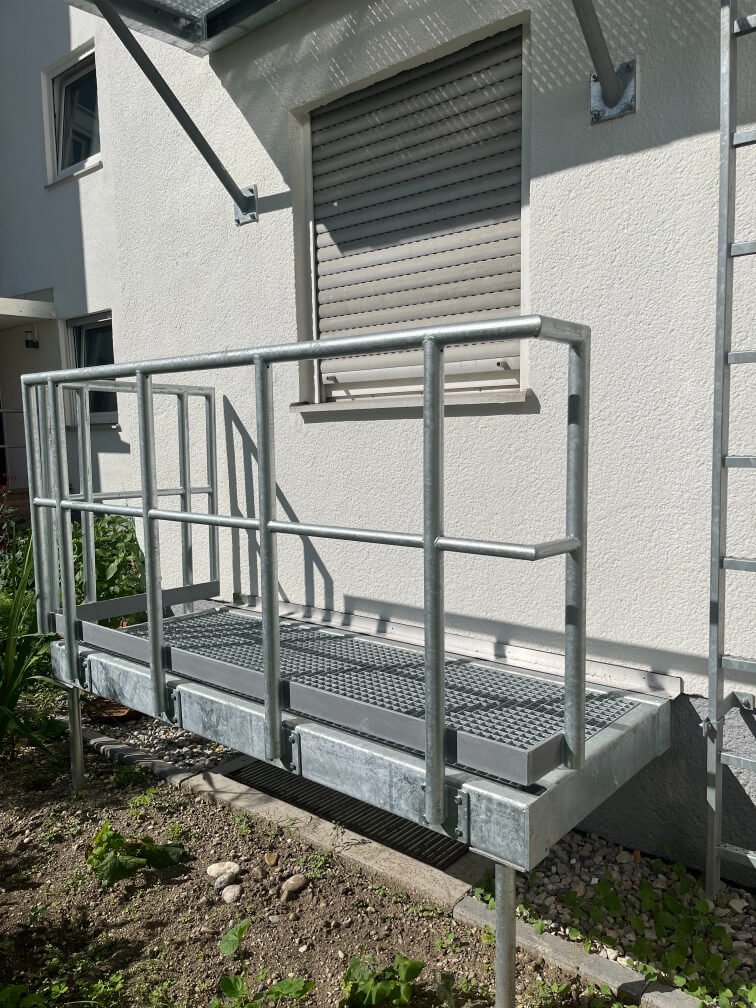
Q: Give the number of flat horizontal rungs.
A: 9